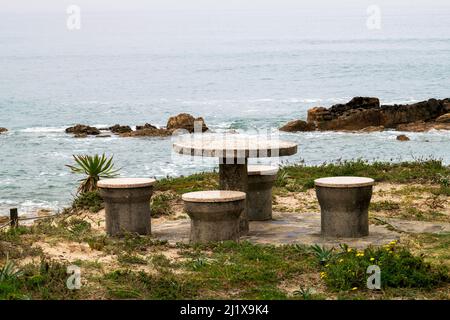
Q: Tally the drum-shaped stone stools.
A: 4